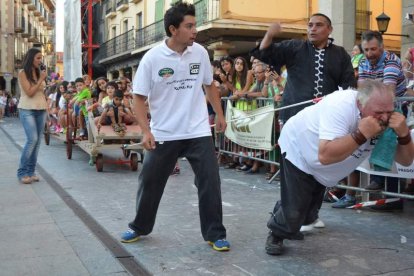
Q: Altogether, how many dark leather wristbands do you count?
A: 2